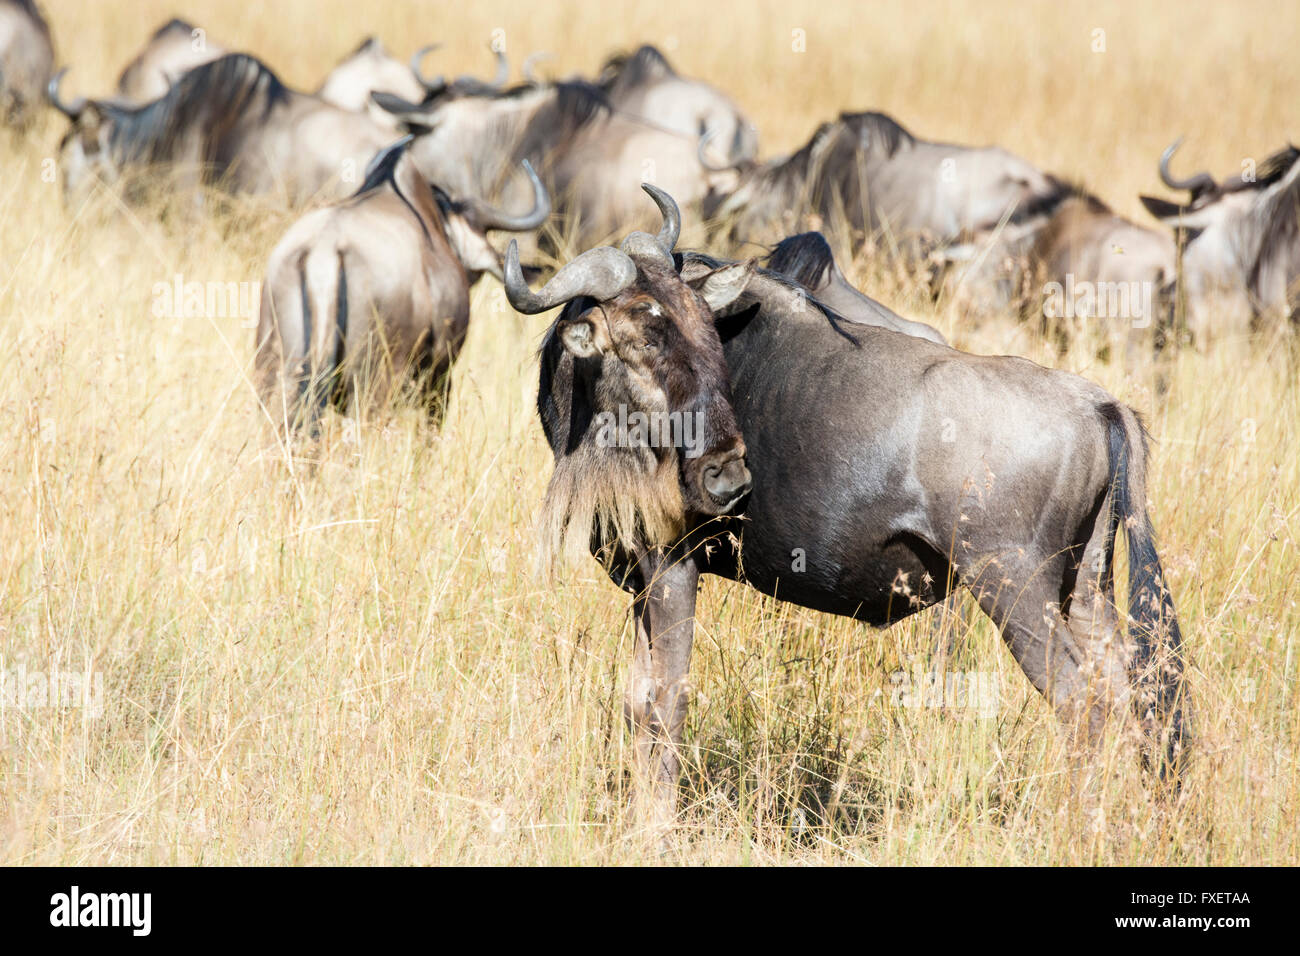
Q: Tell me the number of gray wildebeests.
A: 12